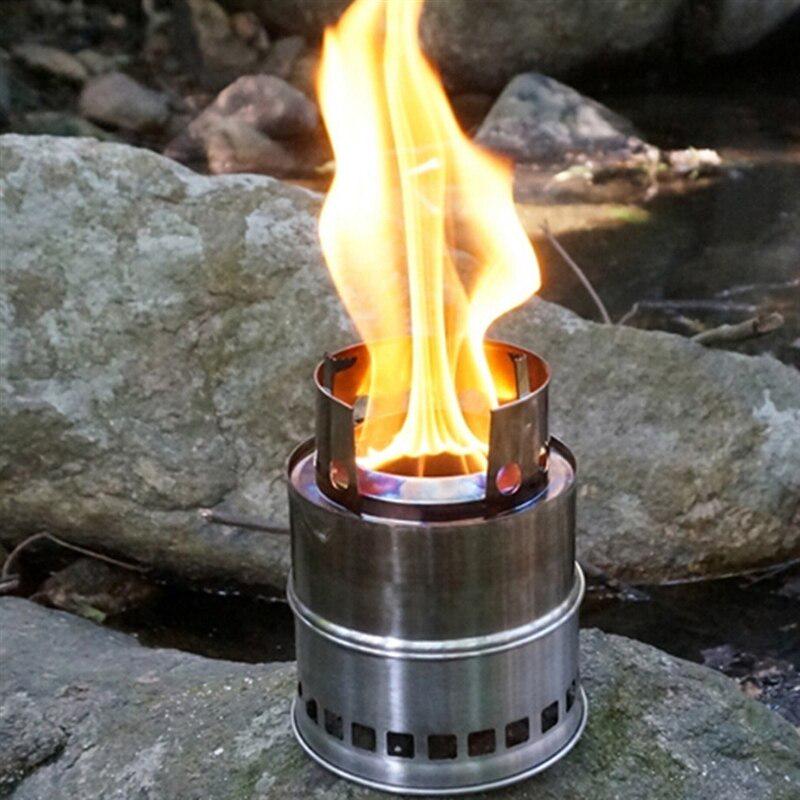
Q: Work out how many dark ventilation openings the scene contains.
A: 10